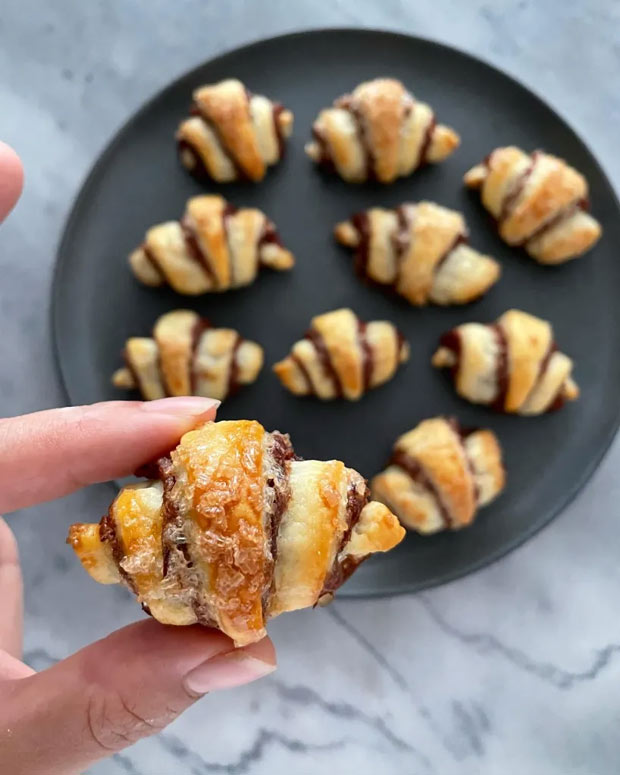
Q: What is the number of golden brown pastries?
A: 10